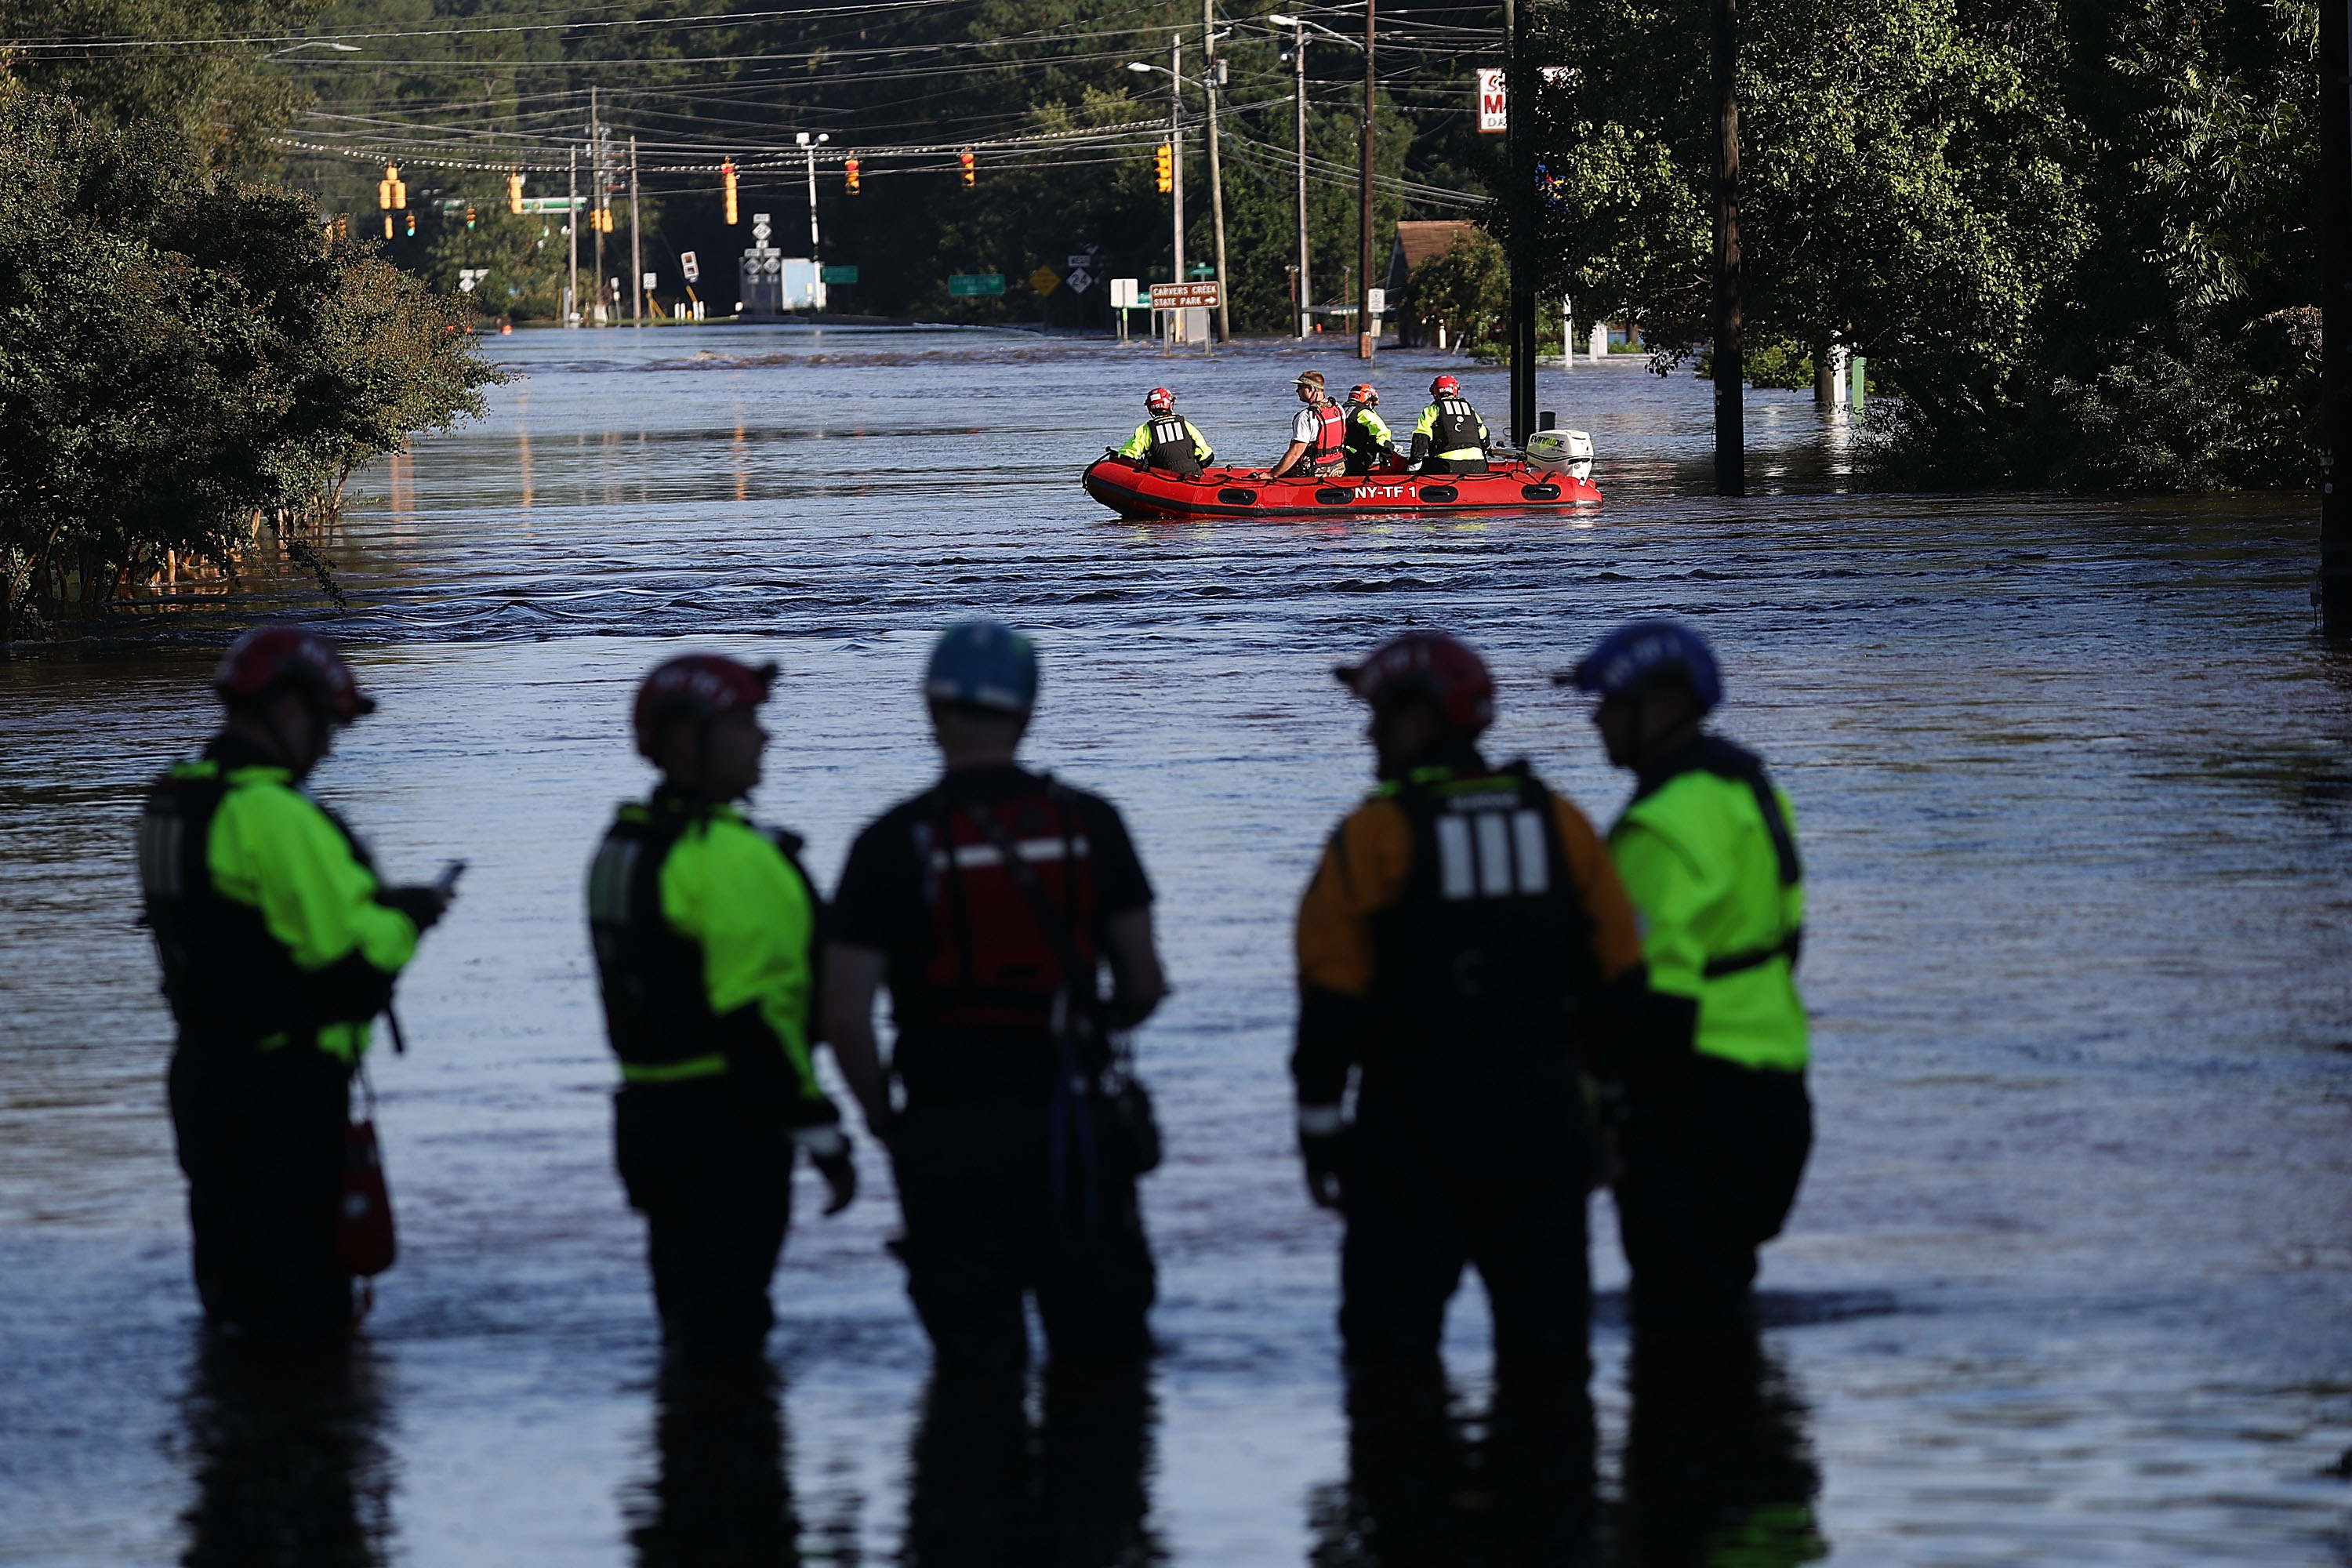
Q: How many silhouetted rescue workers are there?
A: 5